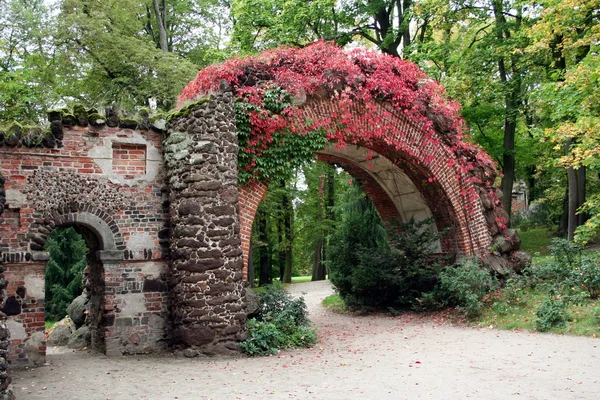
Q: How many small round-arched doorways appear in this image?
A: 1